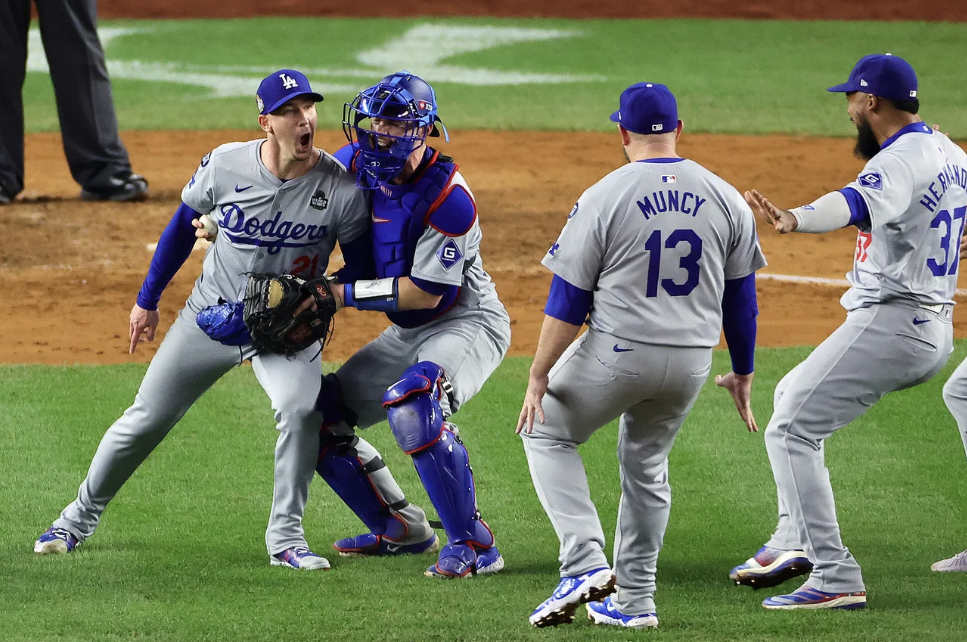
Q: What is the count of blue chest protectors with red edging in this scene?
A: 1